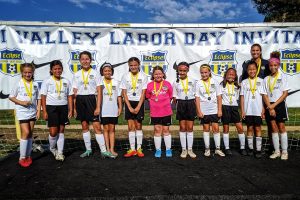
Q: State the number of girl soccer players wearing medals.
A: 11